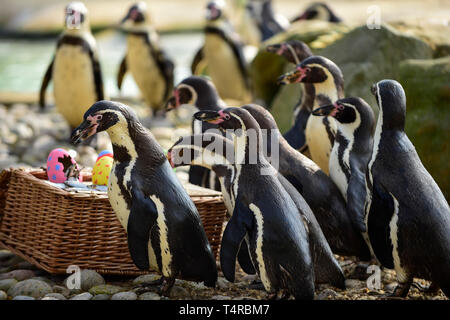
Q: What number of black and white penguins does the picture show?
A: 14